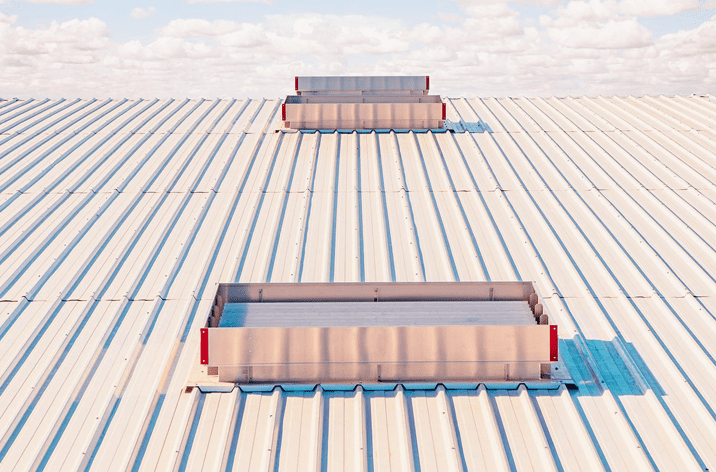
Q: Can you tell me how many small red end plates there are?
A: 6